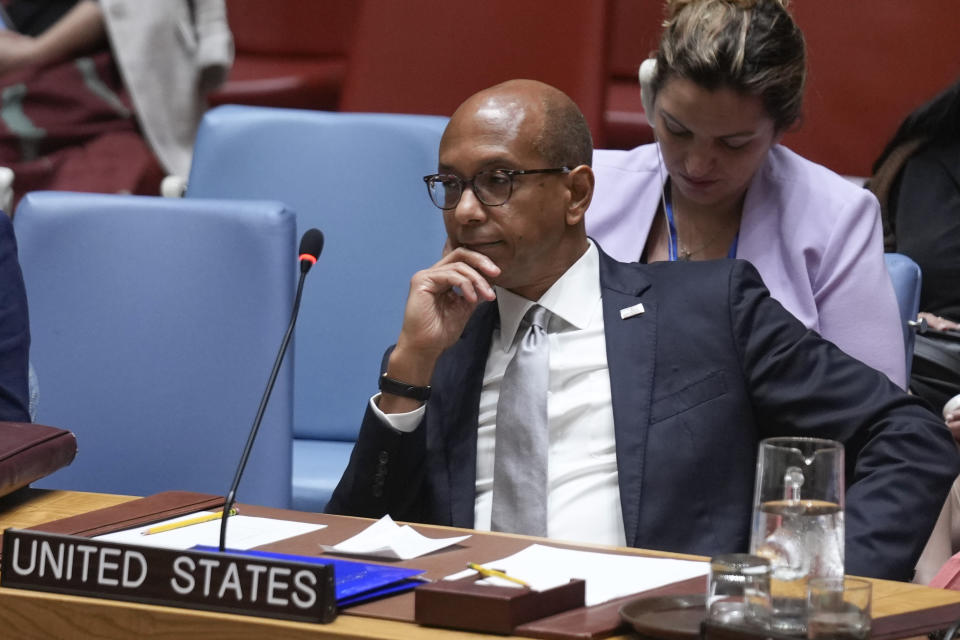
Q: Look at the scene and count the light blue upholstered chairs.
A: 3